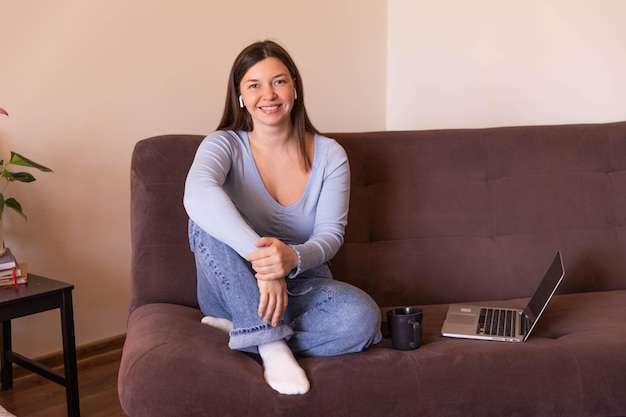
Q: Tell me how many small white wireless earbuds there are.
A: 2